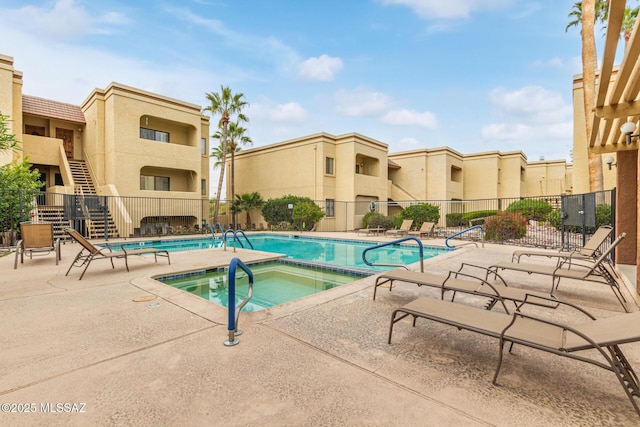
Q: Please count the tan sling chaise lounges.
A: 9